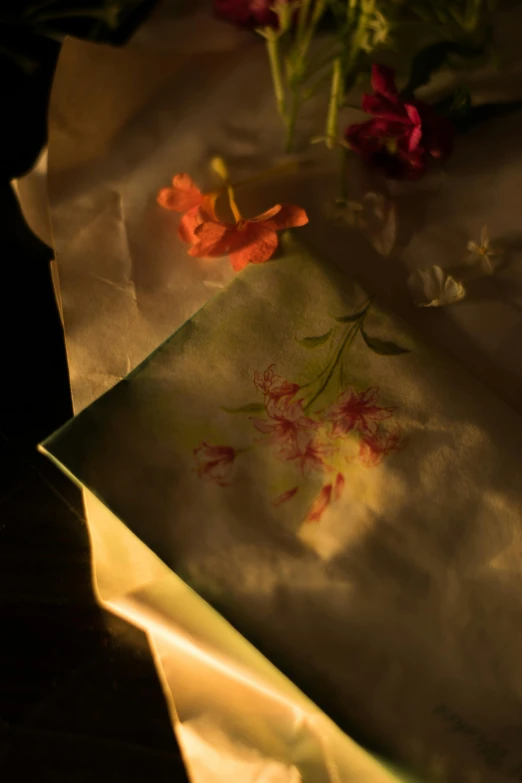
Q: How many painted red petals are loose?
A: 3